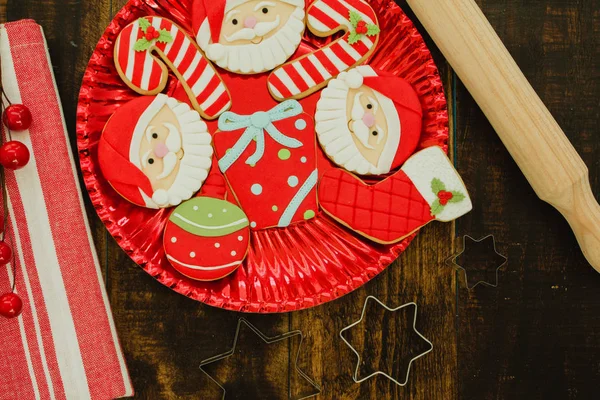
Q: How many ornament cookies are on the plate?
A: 1